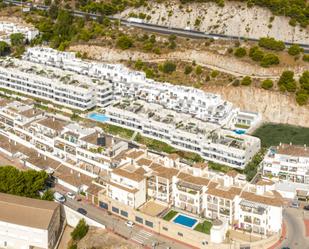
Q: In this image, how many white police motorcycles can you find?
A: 0